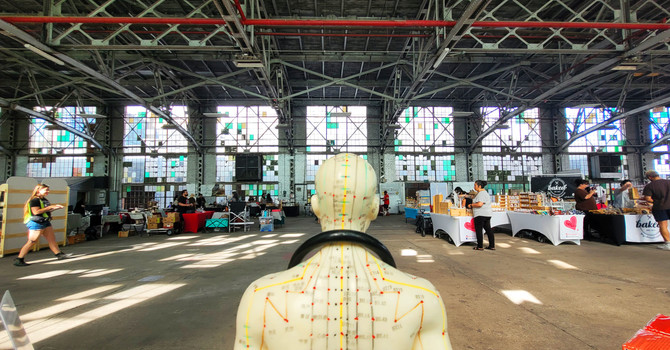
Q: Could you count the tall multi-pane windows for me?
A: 8